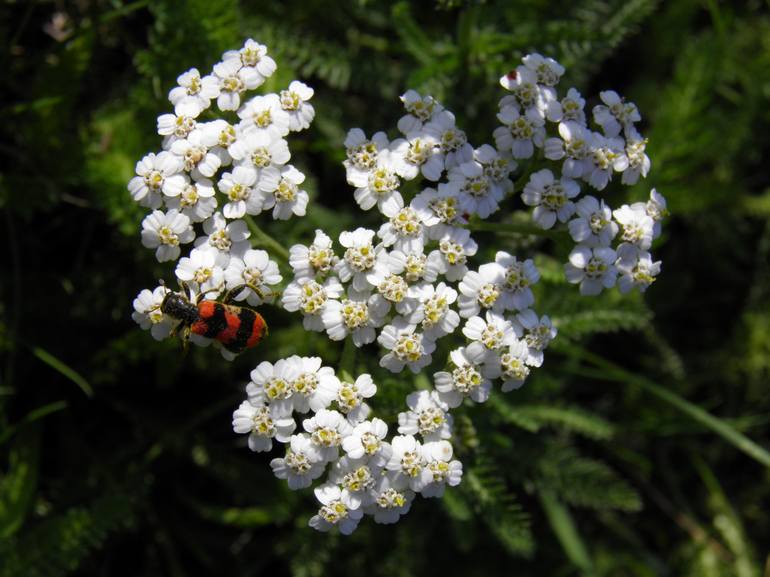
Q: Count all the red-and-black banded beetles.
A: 1